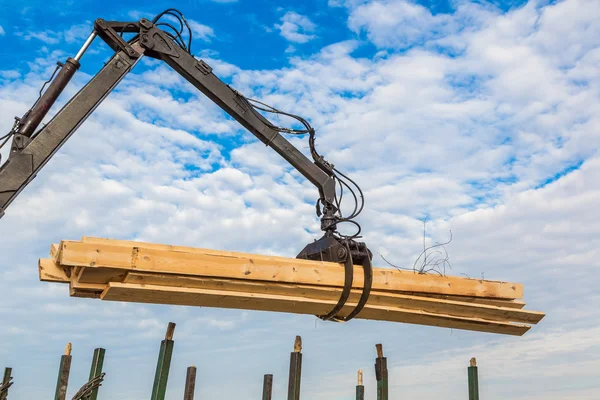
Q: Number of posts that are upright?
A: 10